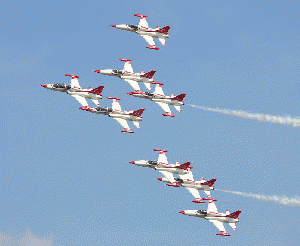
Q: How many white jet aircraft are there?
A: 8